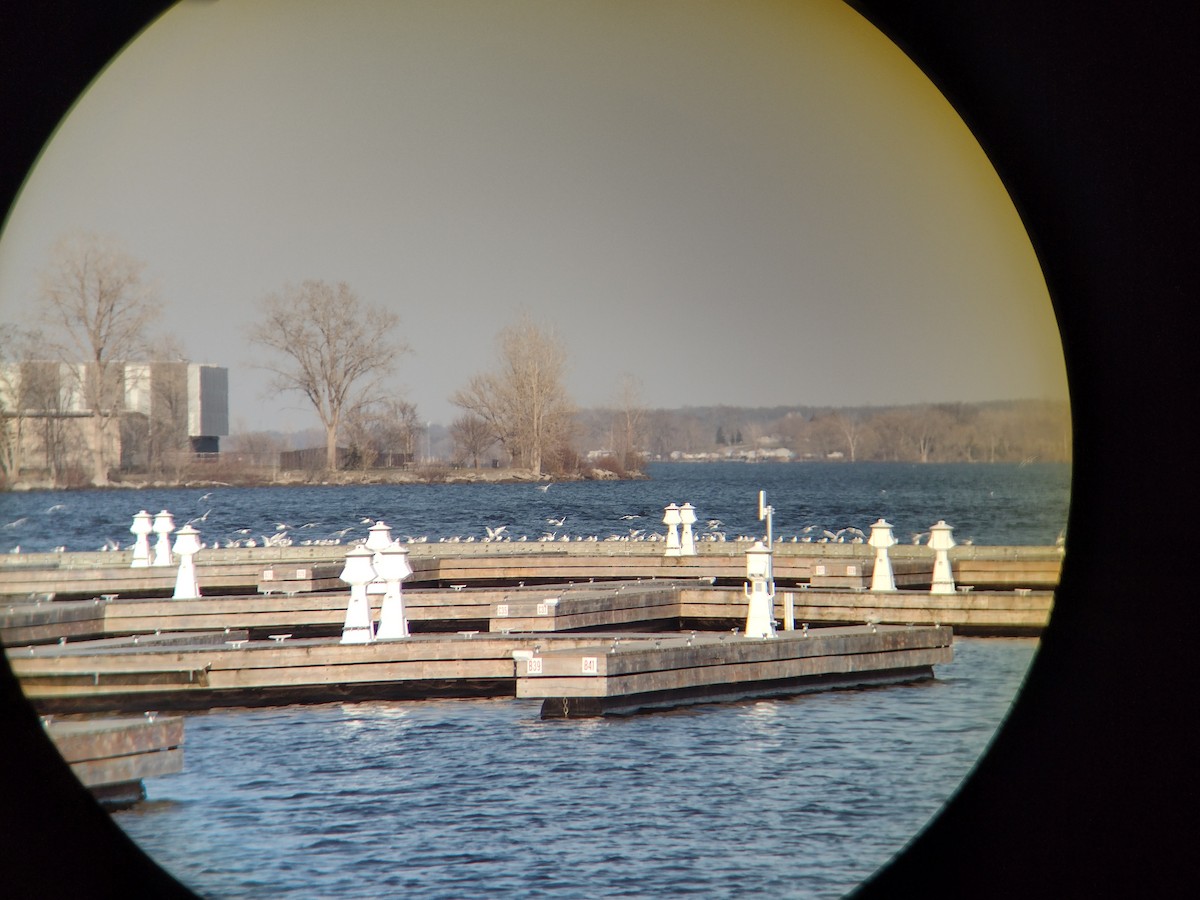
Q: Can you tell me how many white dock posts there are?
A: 11